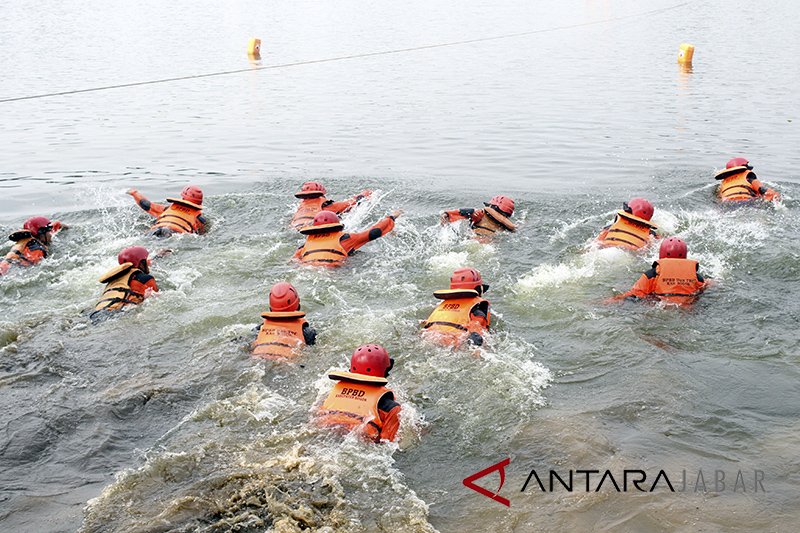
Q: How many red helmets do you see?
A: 12